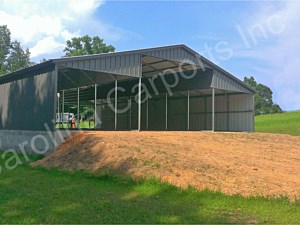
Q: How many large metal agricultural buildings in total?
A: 1